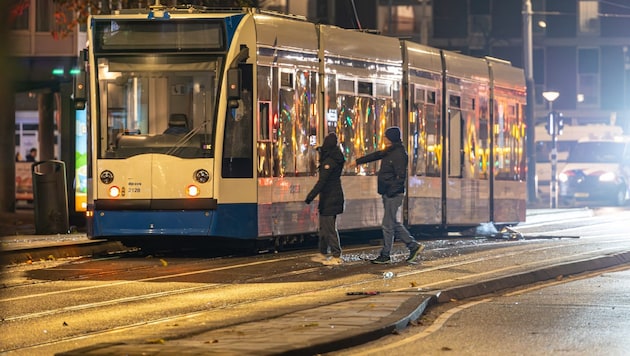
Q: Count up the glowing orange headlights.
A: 2